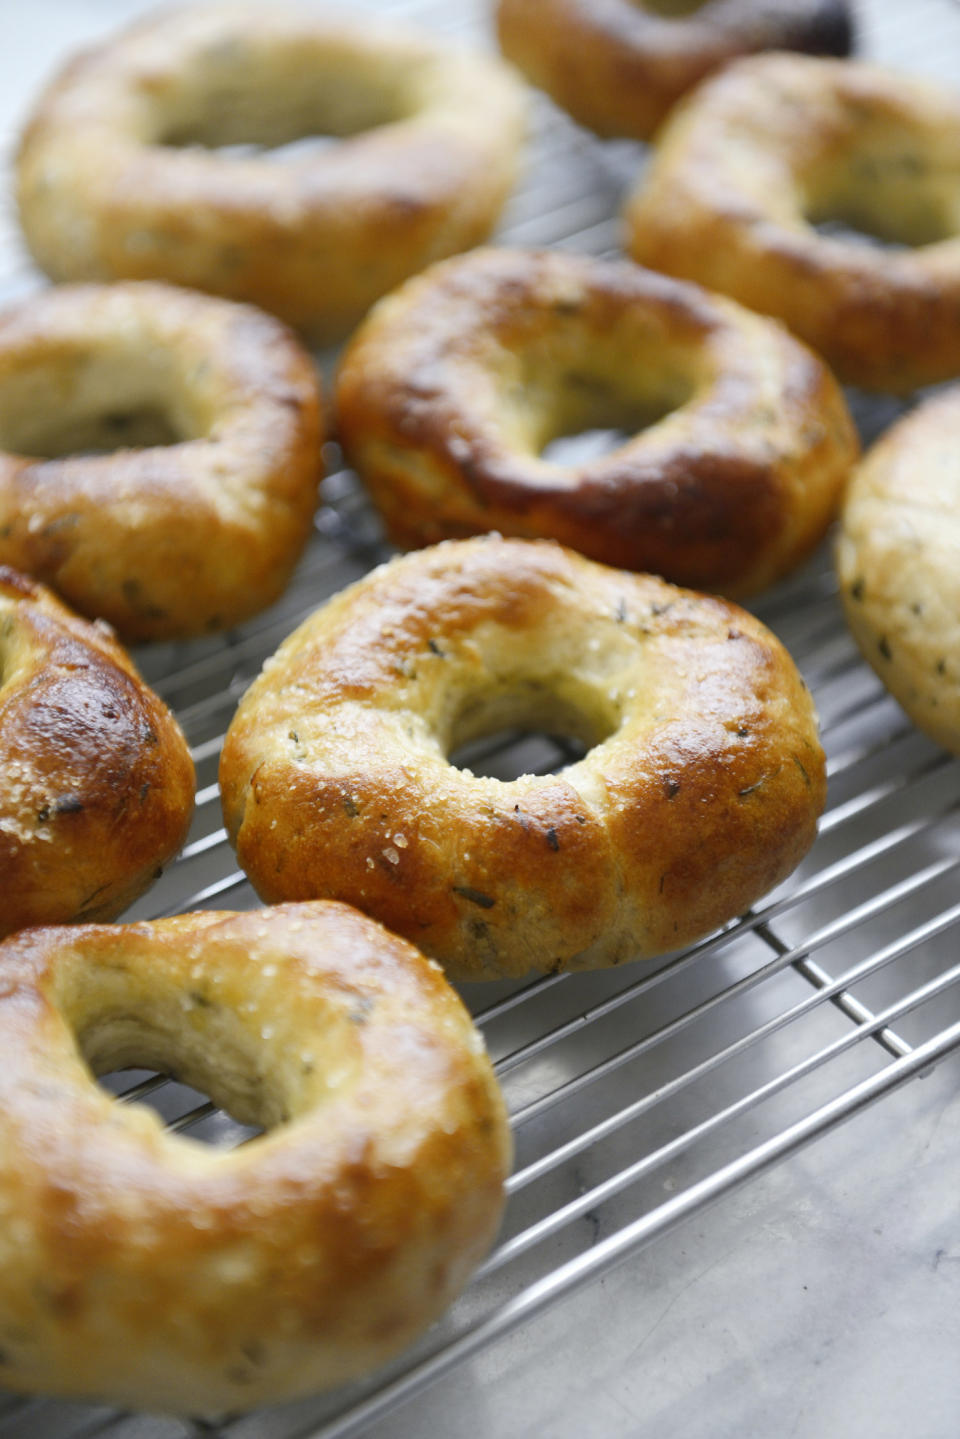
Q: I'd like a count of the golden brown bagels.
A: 9